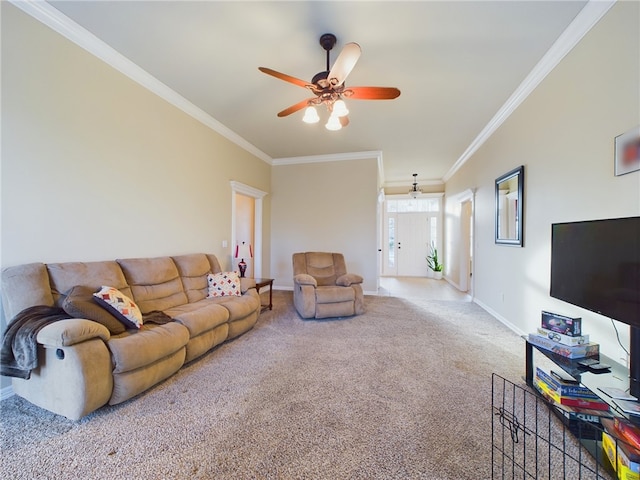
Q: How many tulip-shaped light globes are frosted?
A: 3